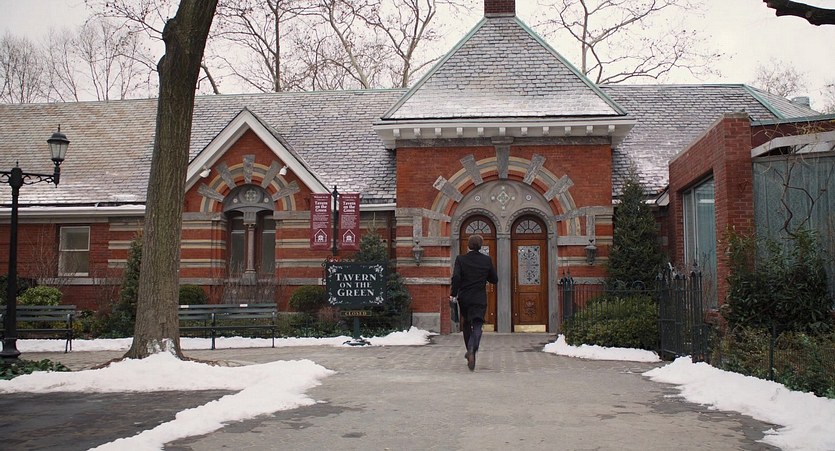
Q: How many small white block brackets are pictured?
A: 11